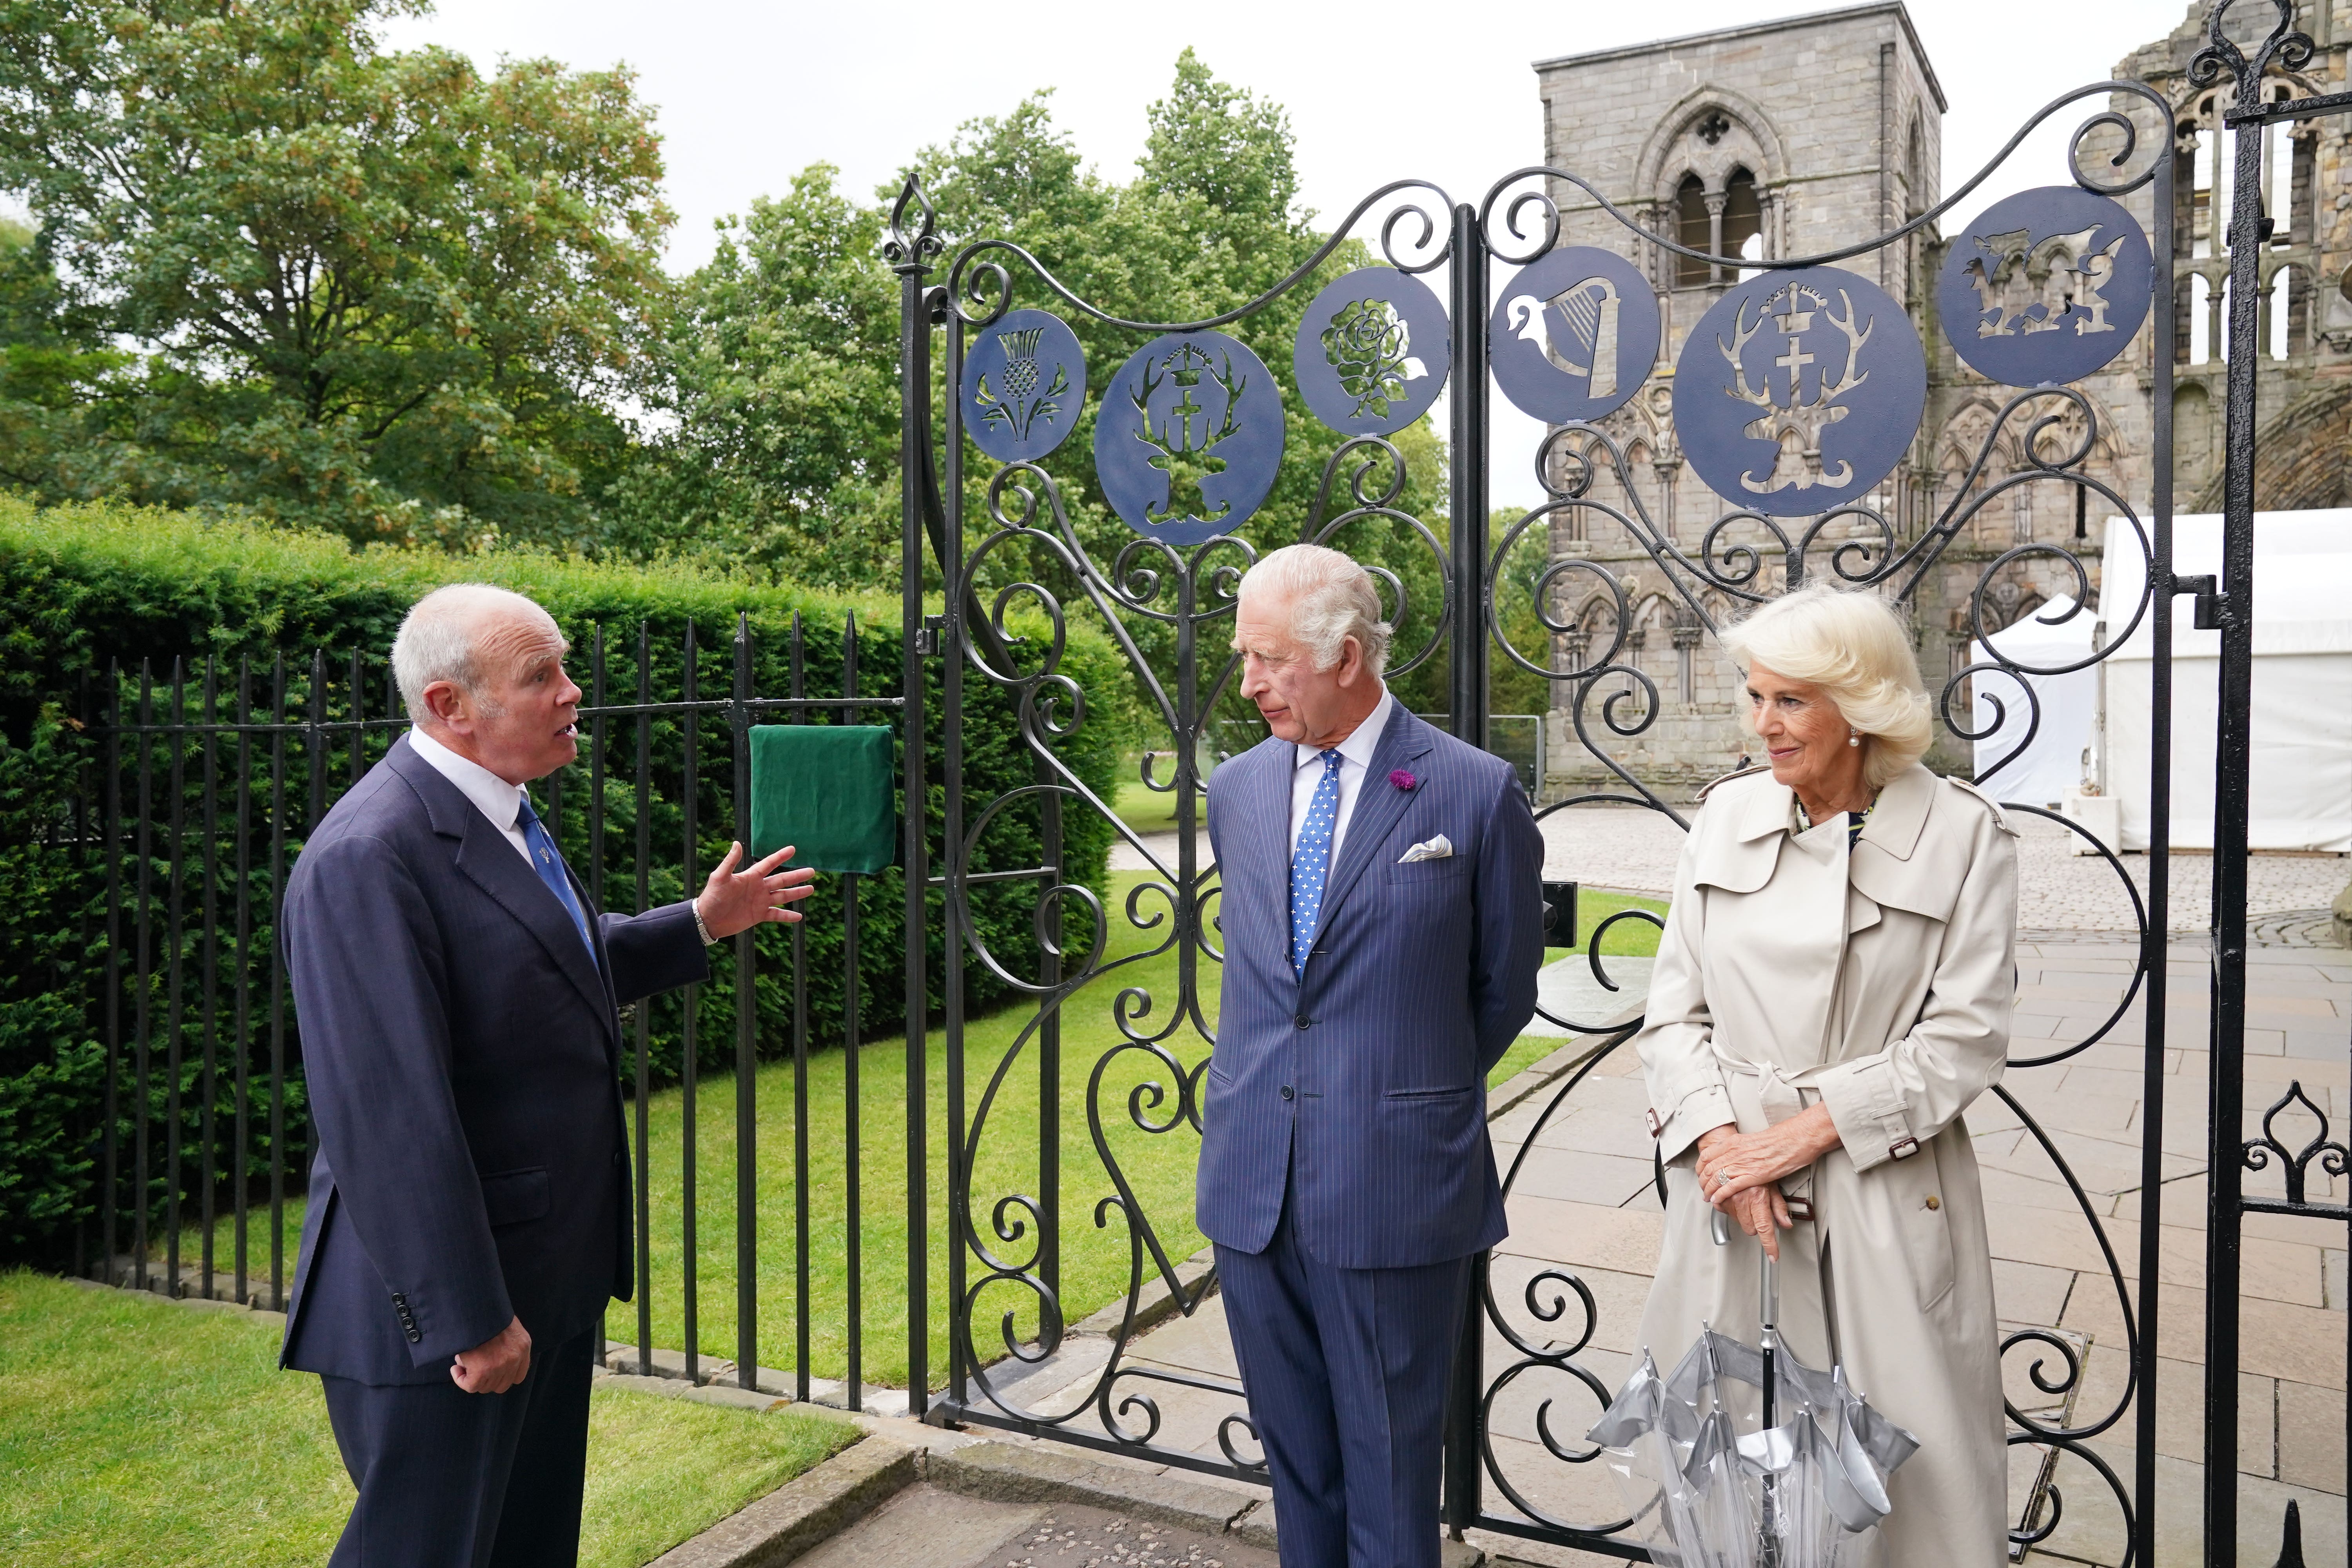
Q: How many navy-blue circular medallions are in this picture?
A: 6